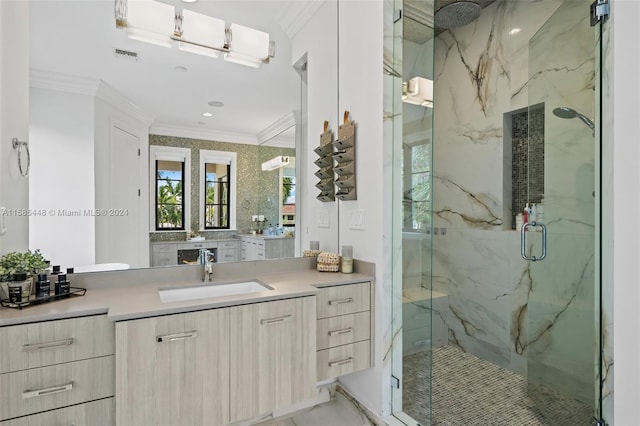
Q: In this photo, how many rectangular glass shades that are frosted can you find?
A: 3